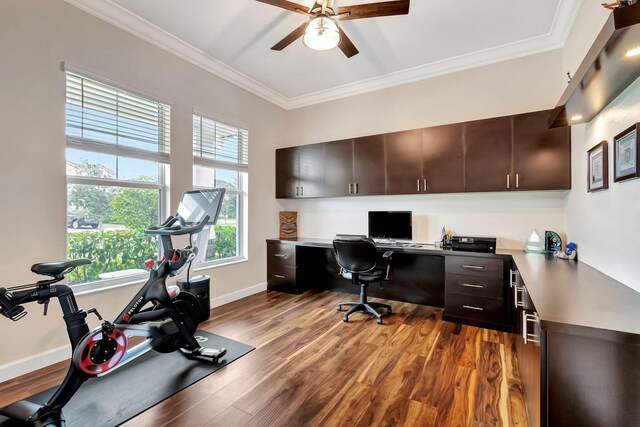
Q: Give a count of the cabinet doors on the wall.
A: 8